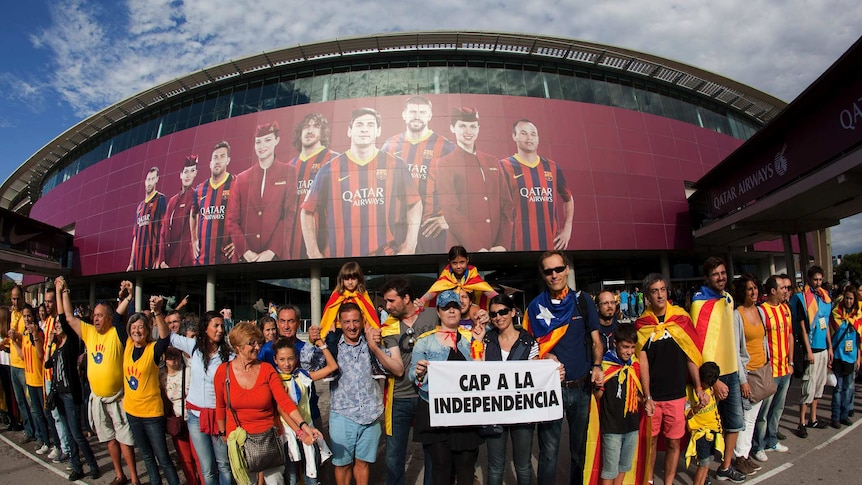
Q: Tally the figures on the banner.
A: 9